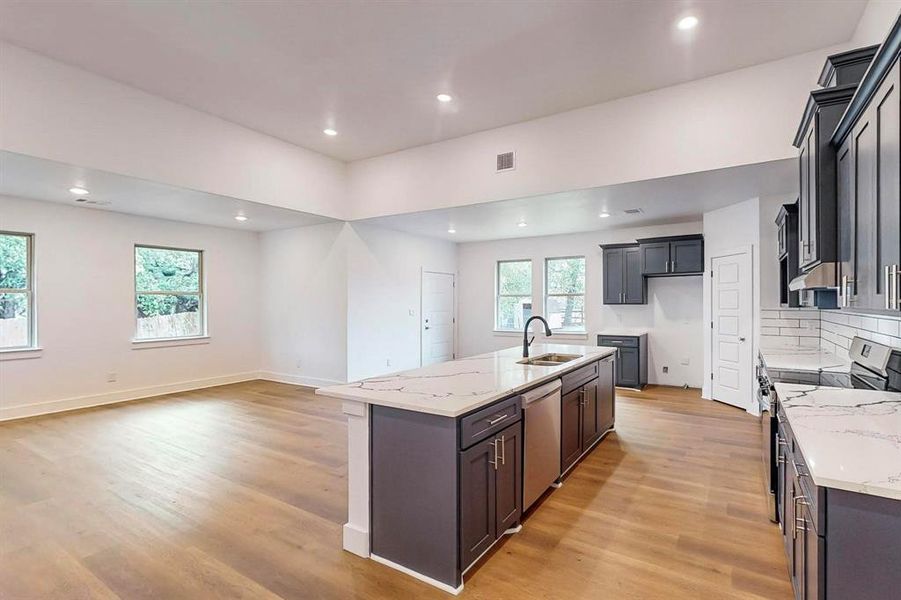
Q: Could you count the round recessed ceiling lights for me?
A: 8